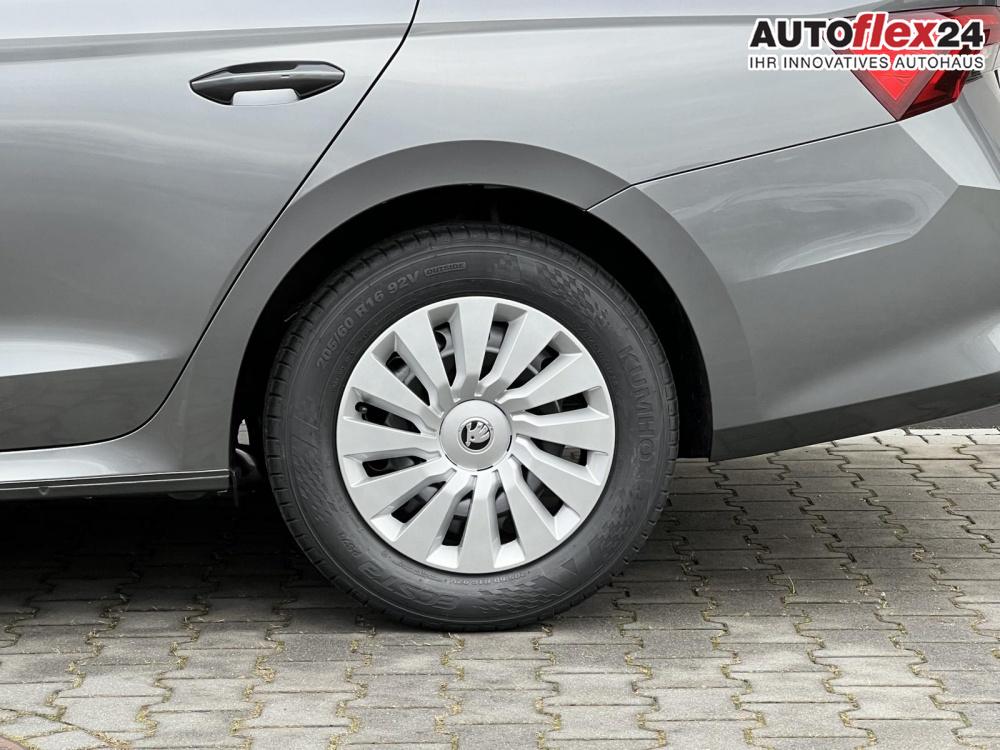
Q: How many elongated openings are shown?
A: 12